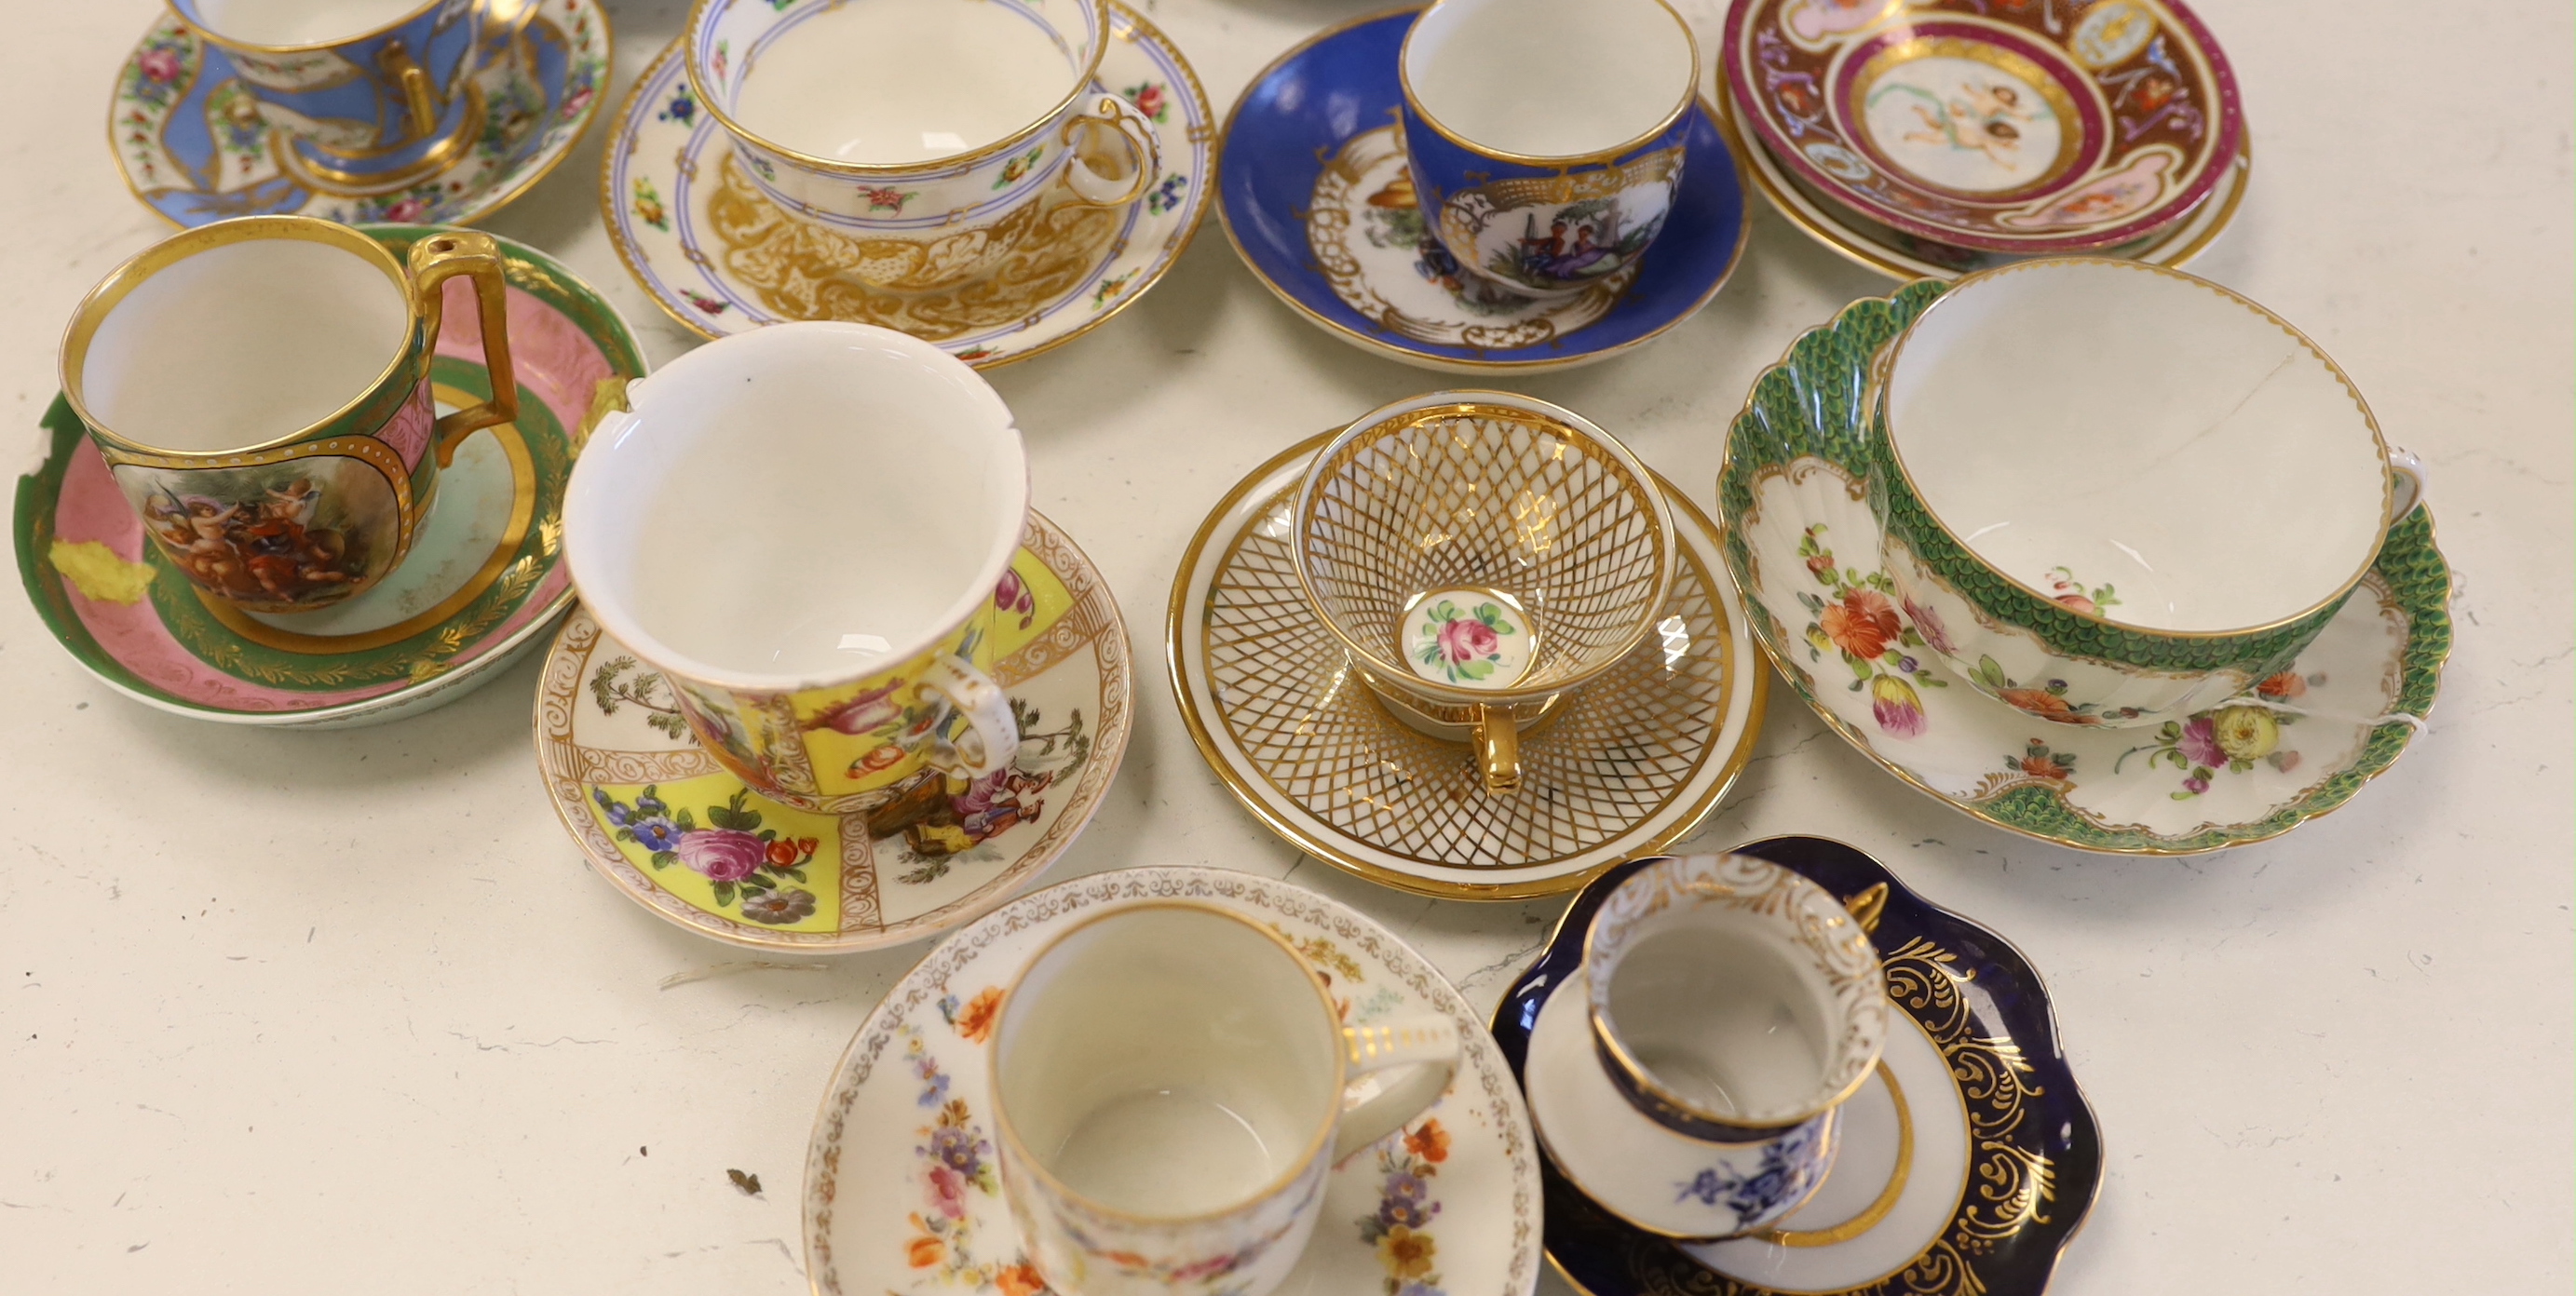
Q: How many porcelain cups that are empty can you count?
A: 9